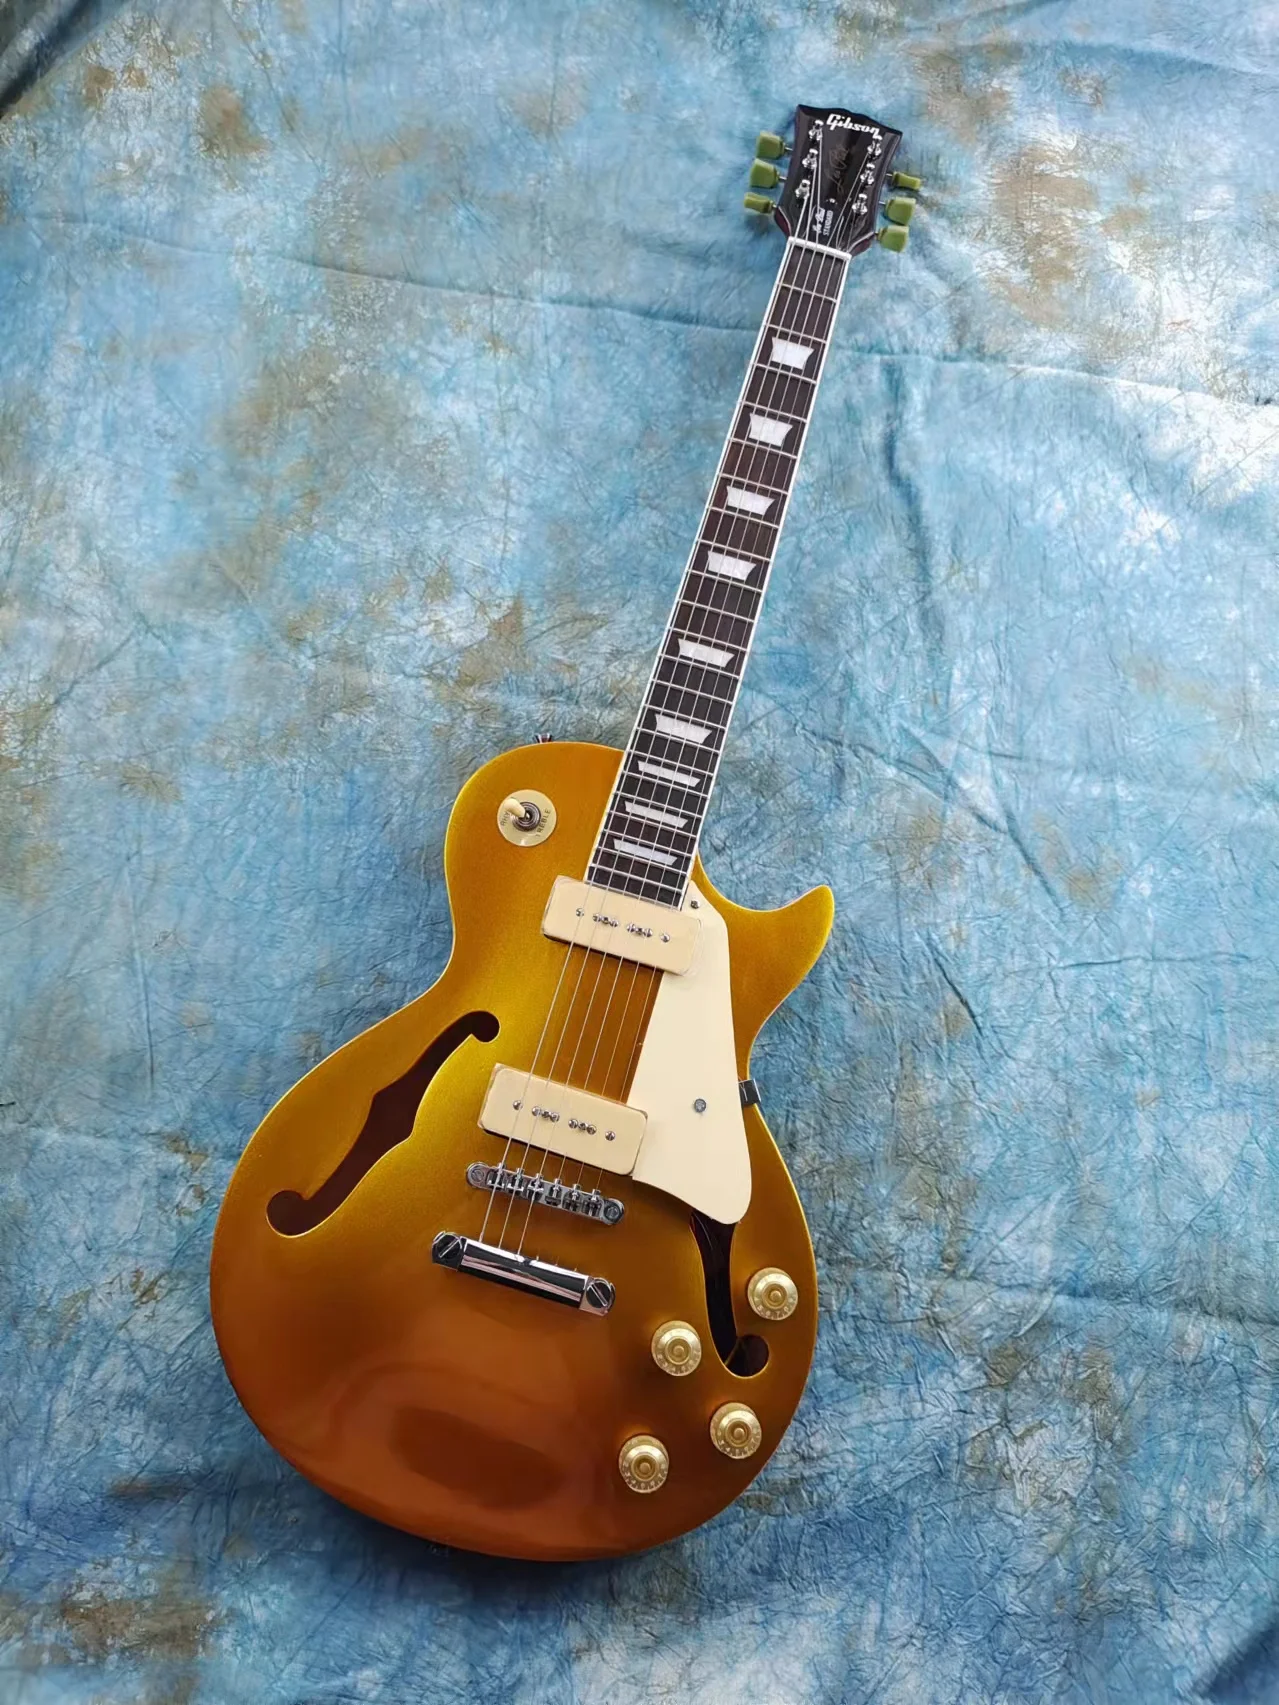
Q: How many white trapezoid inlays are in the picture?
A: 9